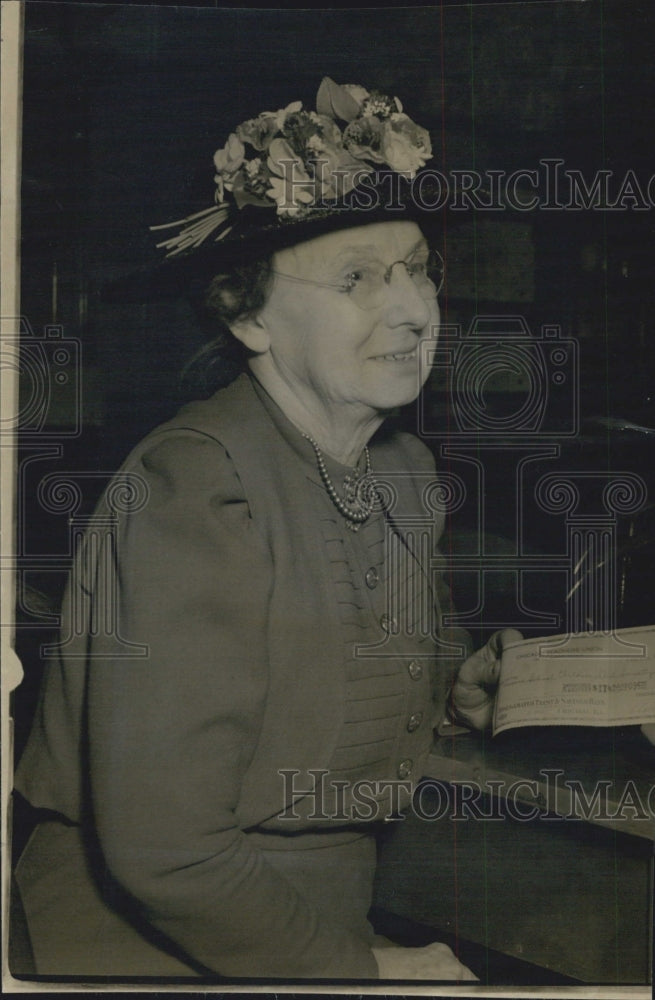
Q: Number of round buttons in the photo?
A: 5